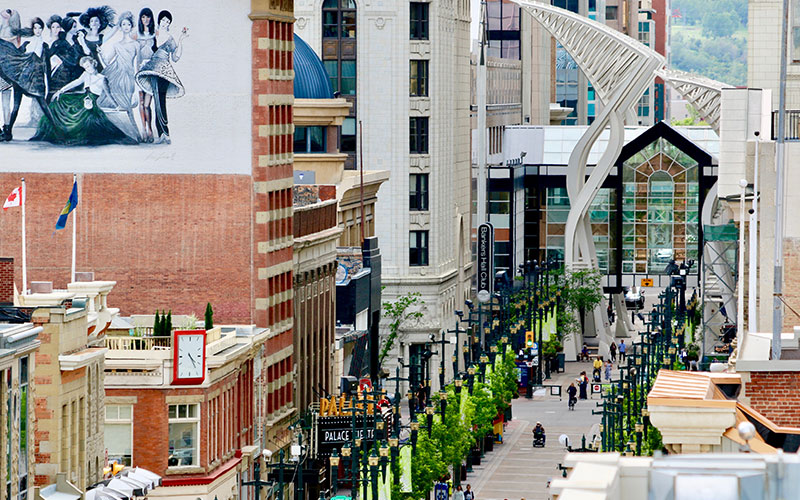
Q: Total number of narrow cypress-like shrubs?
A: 4